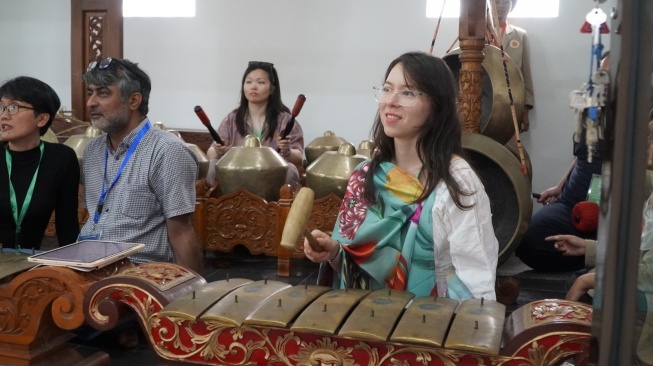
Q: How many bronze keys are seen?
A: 7